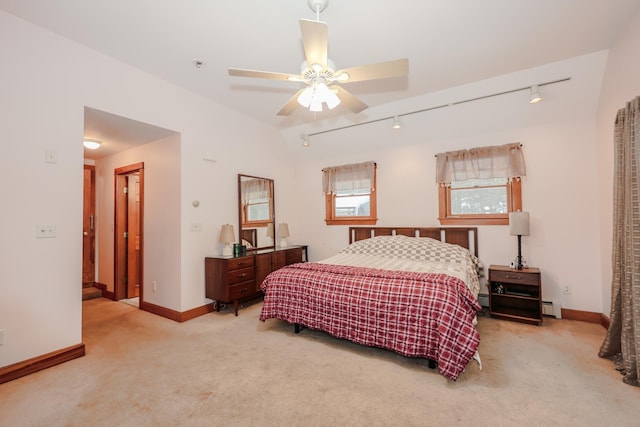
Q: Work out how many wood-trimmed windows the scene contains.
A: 2